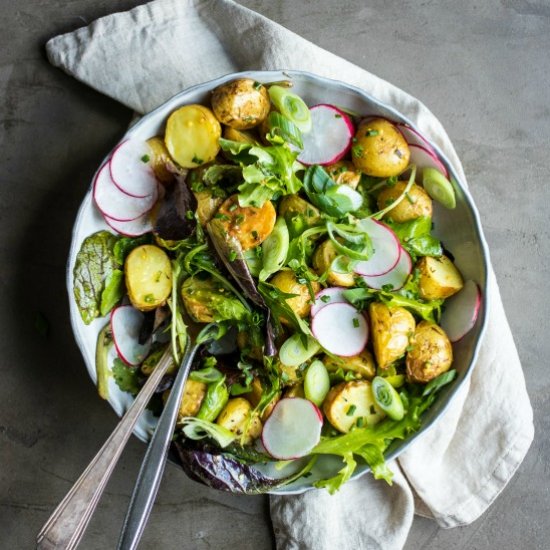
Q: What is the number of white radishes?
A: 13